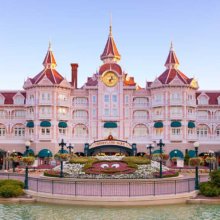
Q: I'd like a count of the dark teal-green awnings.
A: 13